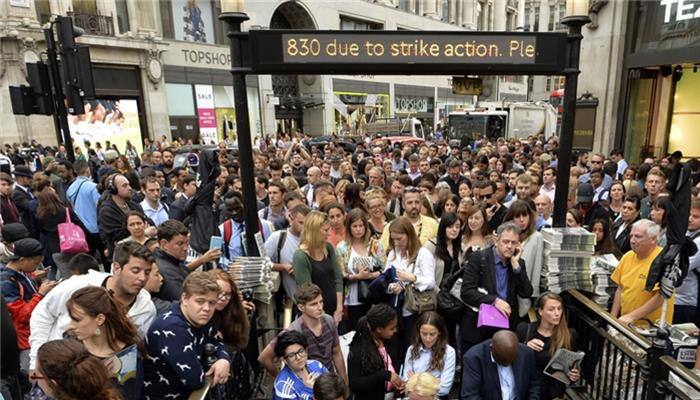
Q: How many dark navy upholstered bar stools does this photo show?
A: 0